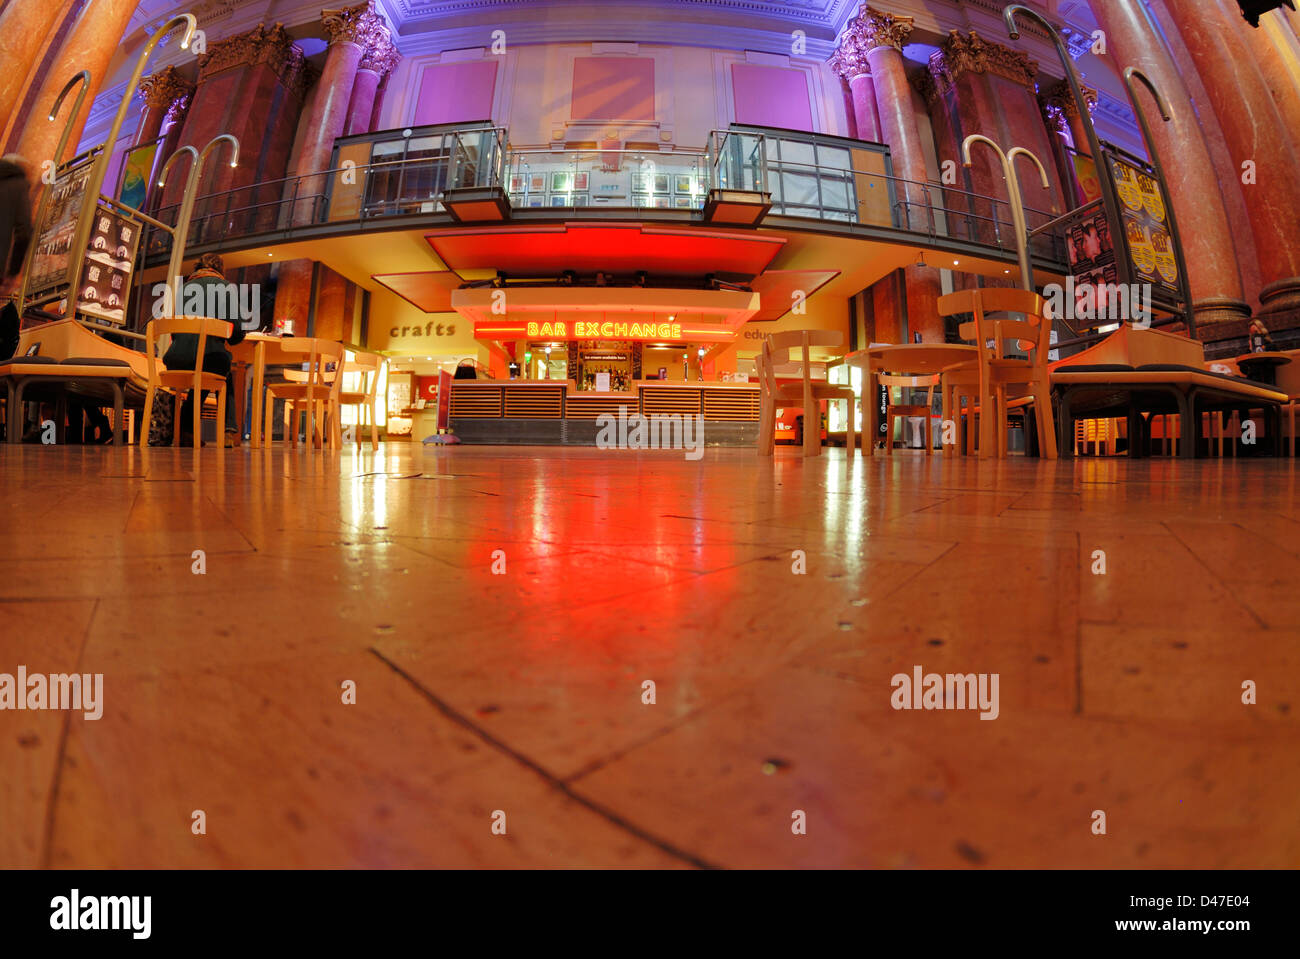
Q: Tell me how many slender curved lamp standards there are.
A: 8